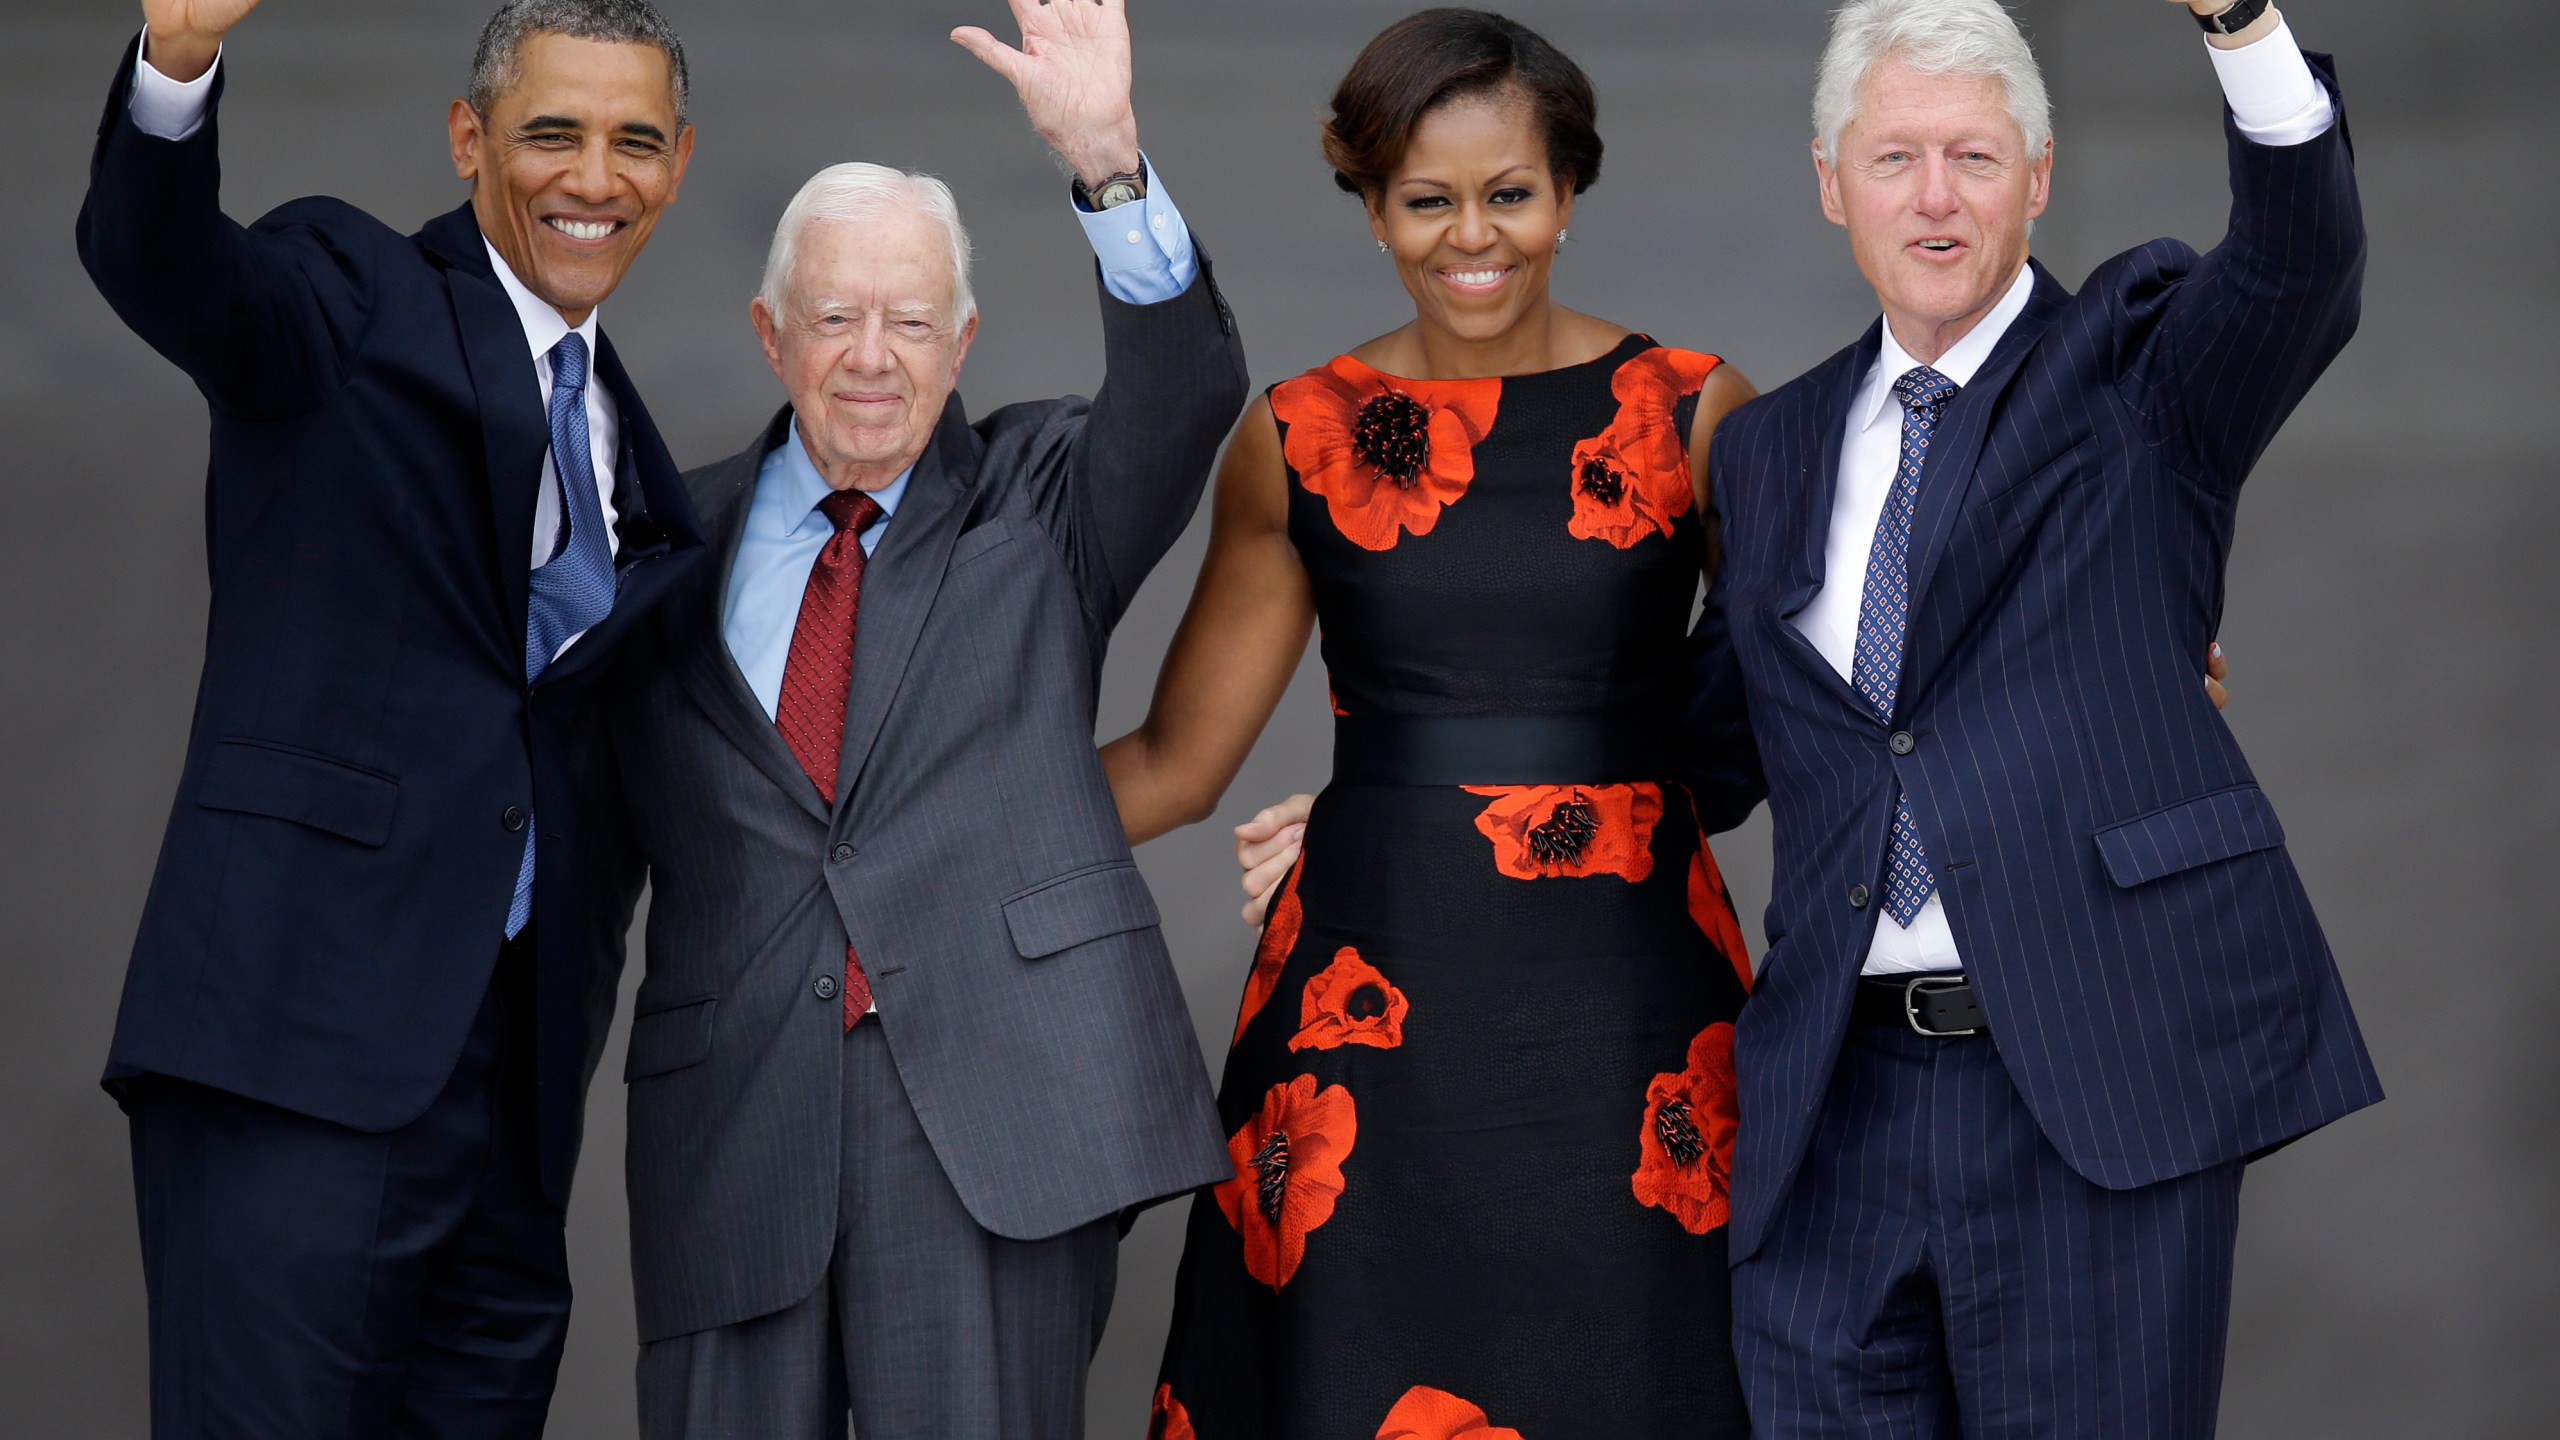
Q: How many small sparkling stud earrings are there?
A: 2